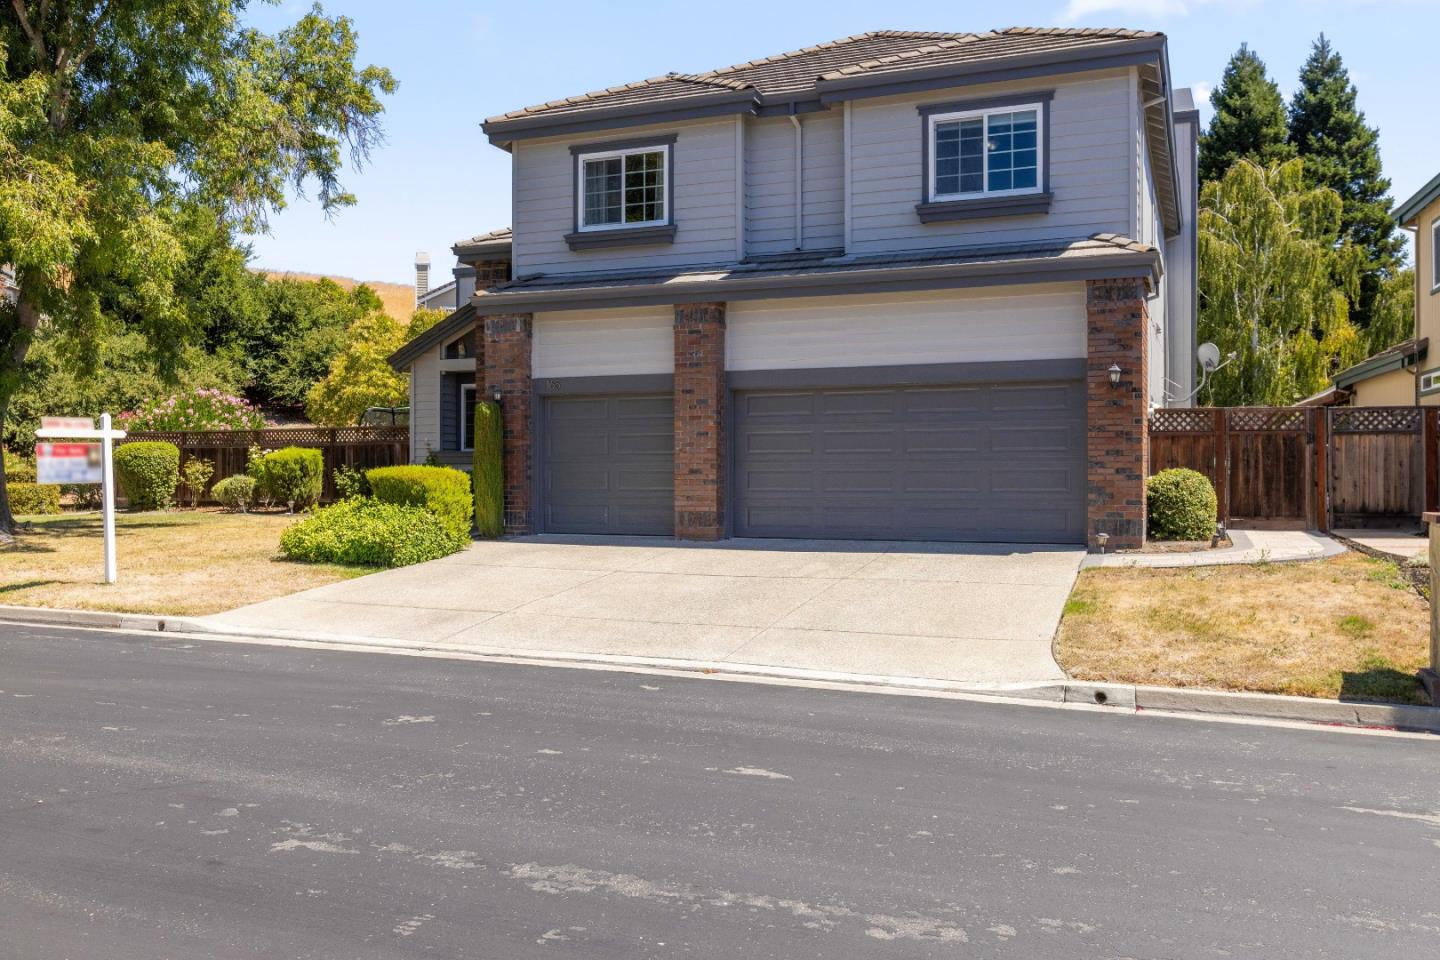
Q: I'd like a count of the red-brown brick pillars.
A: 3